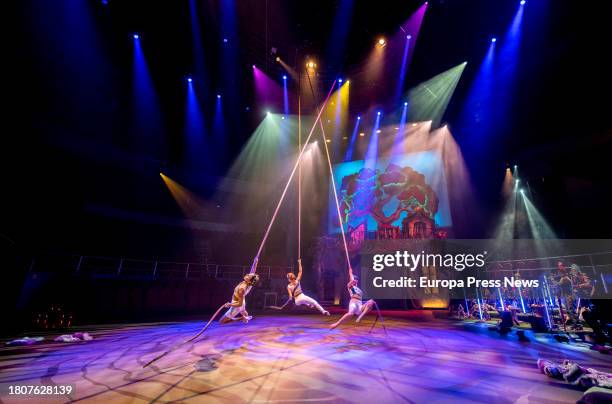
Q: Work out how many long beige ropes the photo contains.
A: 3